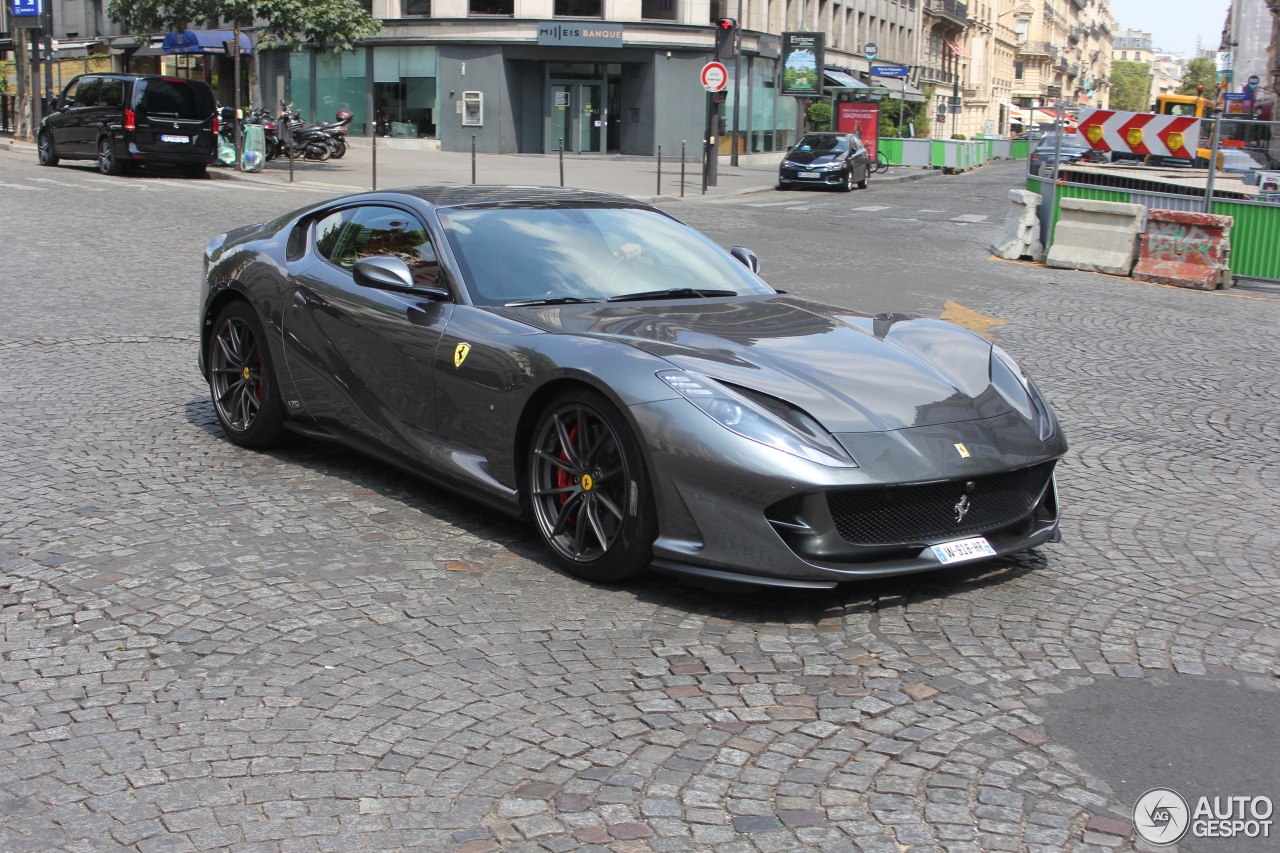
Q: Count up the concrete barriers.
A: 3